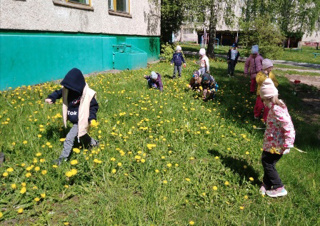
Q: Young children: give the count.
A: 10